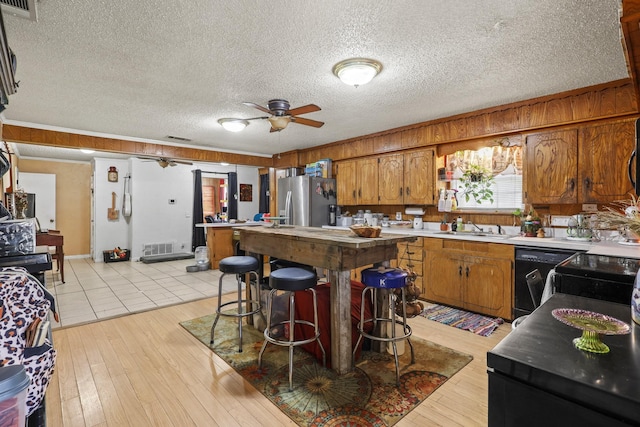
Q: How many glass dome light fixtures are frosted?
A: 2